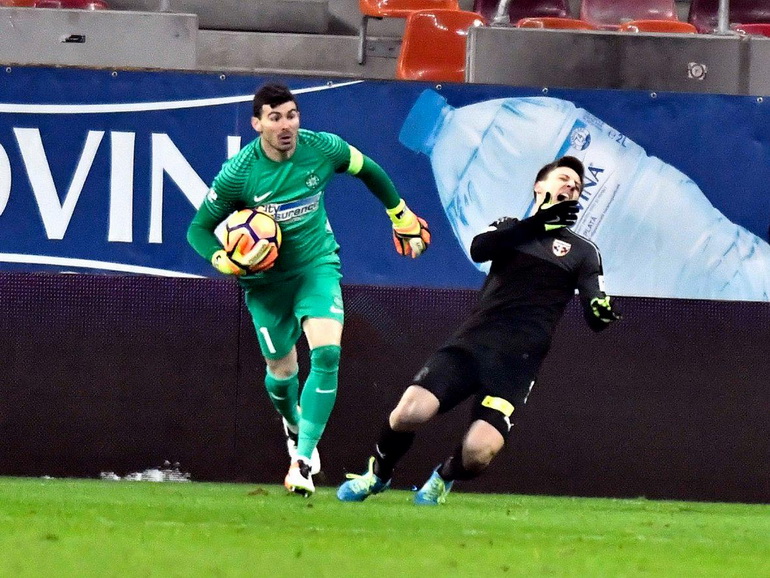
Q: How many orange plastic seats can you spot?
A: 4